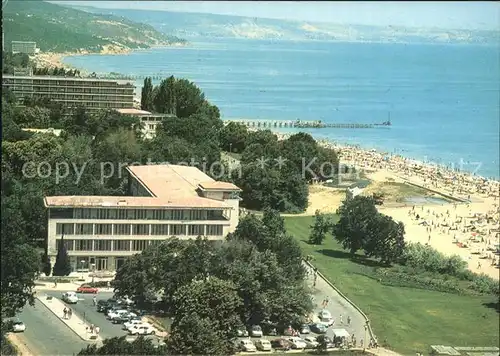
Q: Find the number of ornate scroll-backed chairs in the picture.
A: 0